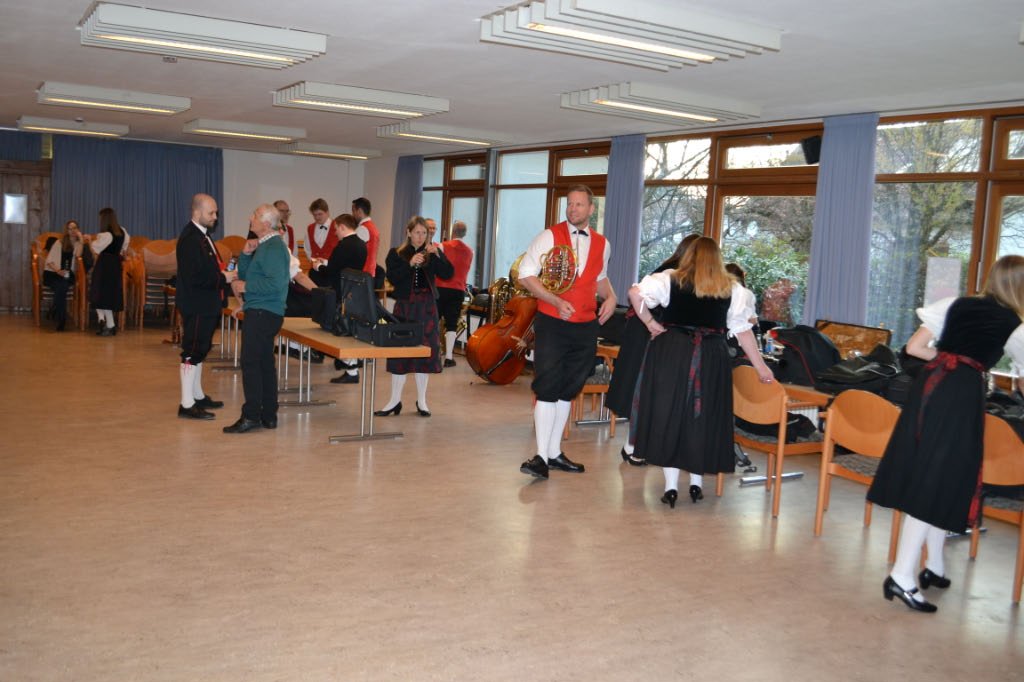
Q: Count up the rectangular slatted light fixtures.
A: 9